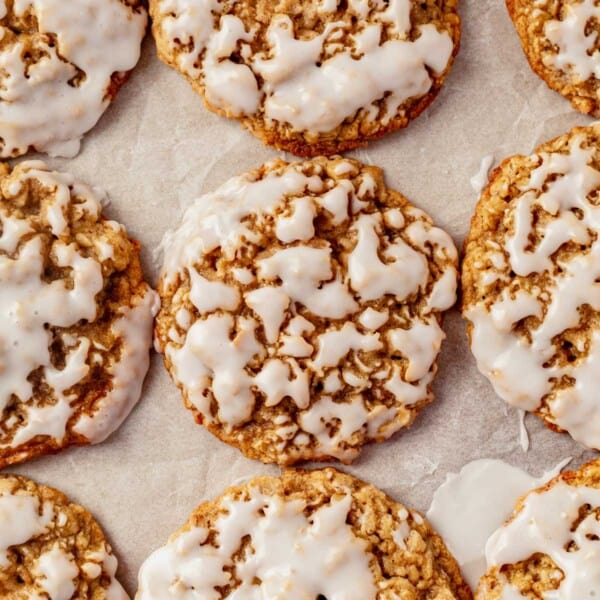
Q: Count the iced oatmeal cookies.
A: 9